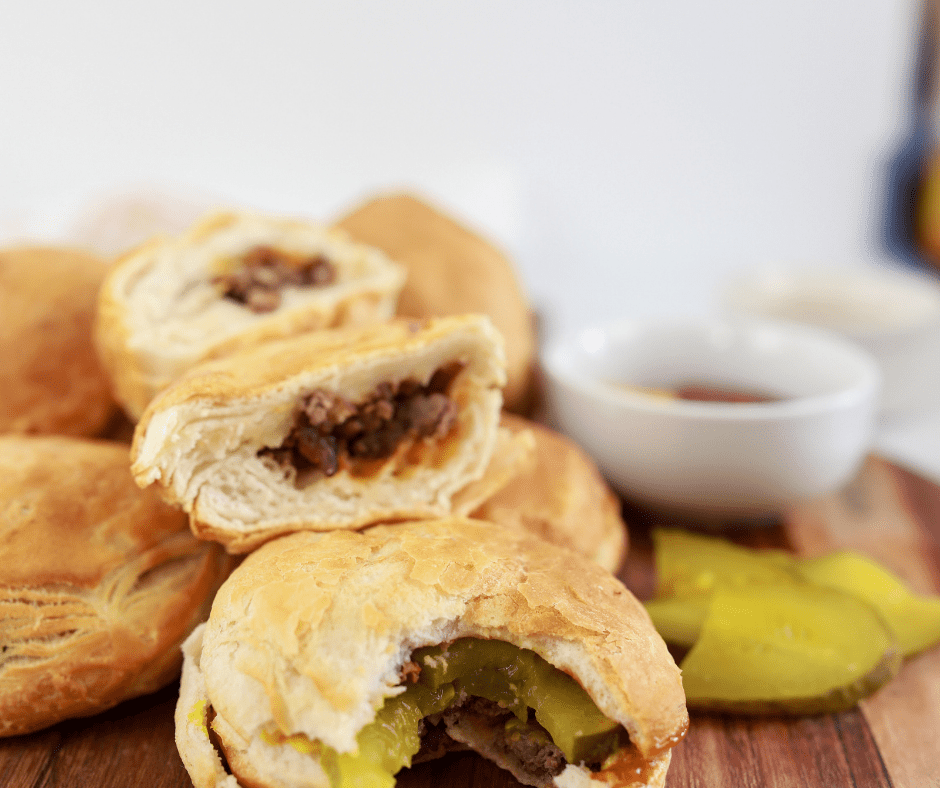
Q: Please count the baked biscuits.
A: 7